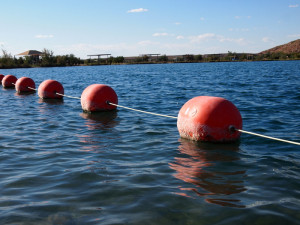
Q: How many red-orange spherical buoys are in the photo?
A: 6